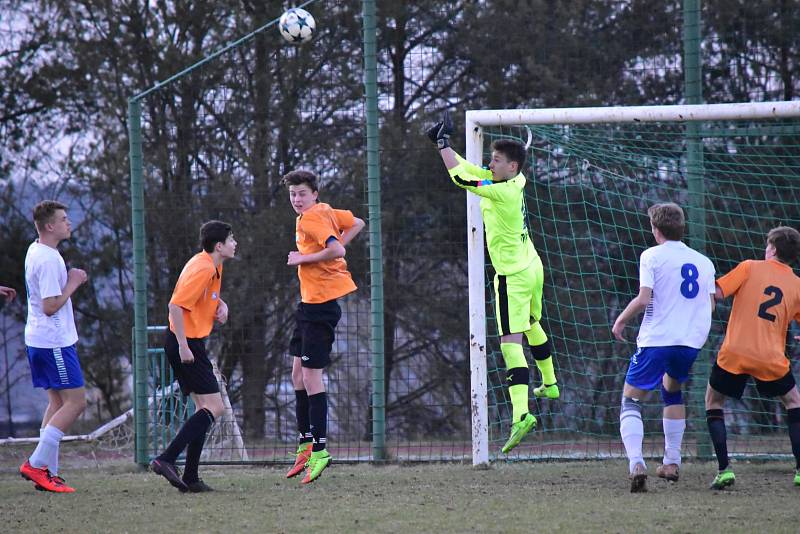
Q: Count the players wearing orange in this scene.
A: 3